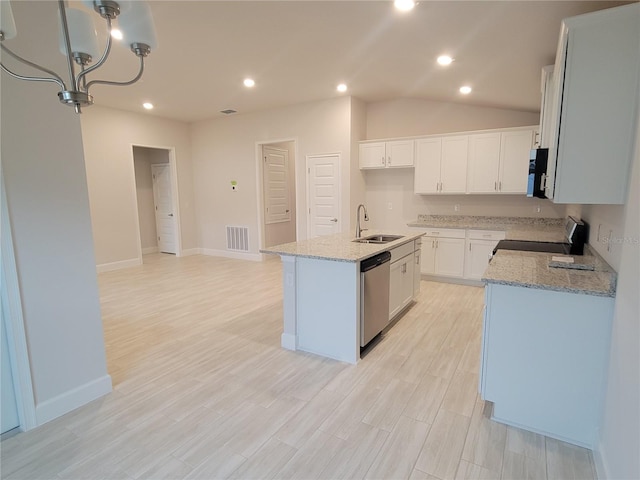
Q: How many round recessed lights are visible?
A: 7